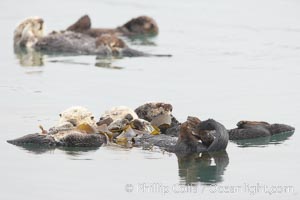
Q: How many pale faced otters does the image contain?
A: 3